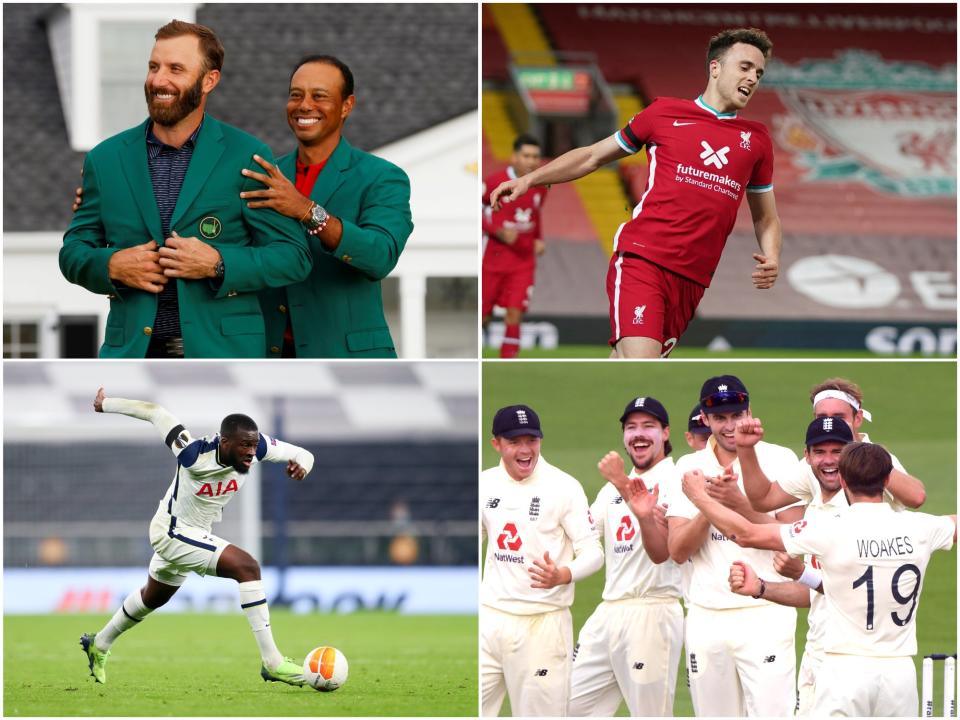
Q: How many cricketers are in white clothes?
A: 7